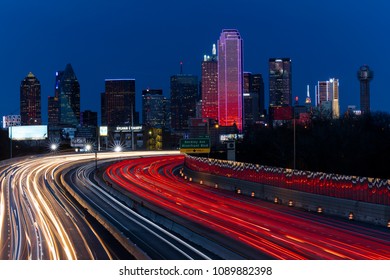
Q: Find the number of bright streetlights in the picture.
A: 3